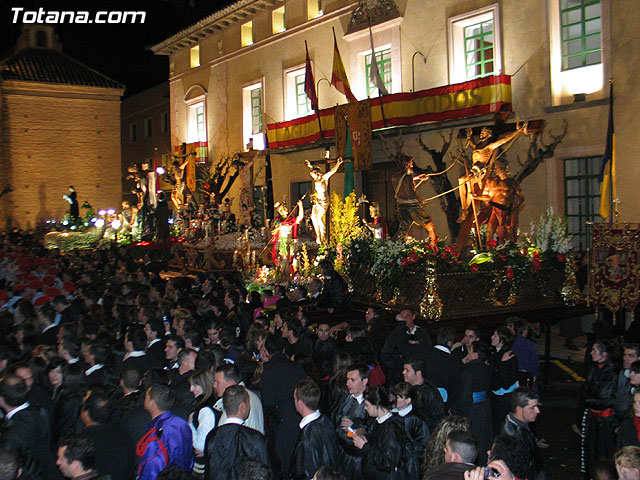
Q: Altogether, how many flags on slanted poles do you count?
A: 3